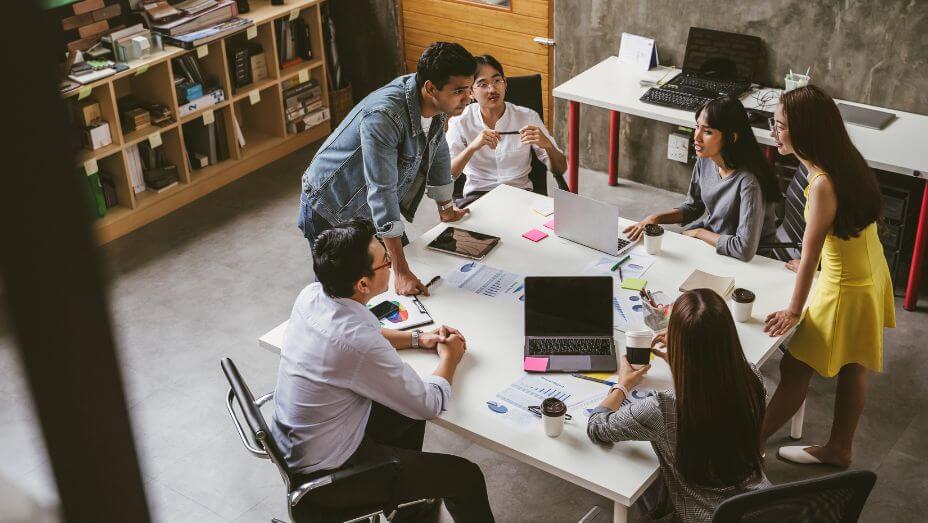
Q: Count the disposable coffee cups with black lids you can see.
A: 3